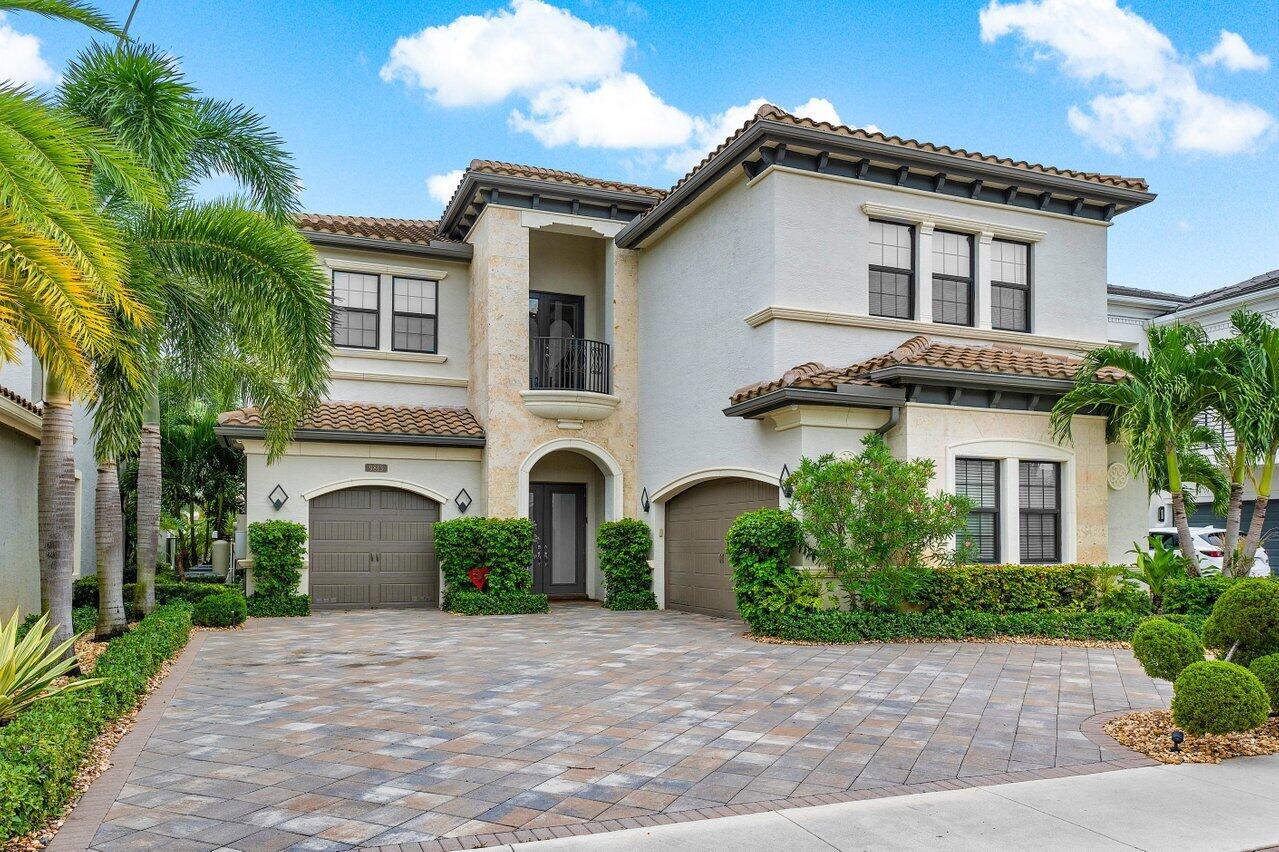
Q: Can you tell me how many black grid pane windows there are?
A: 7